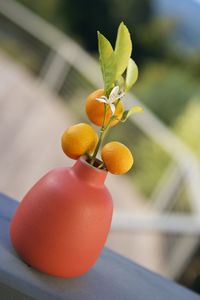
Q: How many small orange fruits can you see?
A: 3